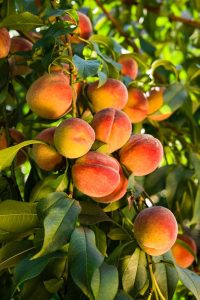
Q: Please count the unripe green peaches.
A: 0